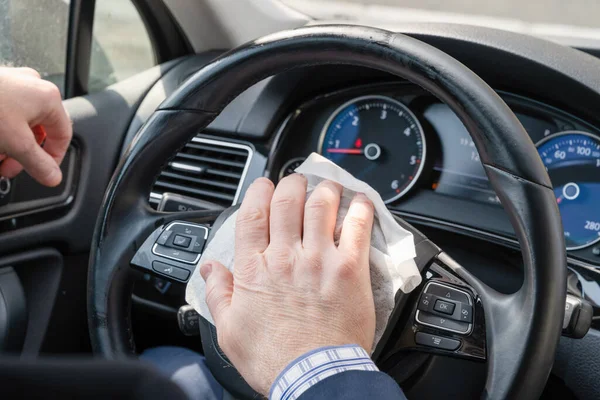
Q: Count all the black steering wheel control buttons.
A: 12